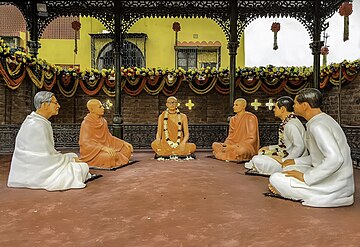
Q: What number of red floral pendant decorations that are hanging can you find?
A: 5